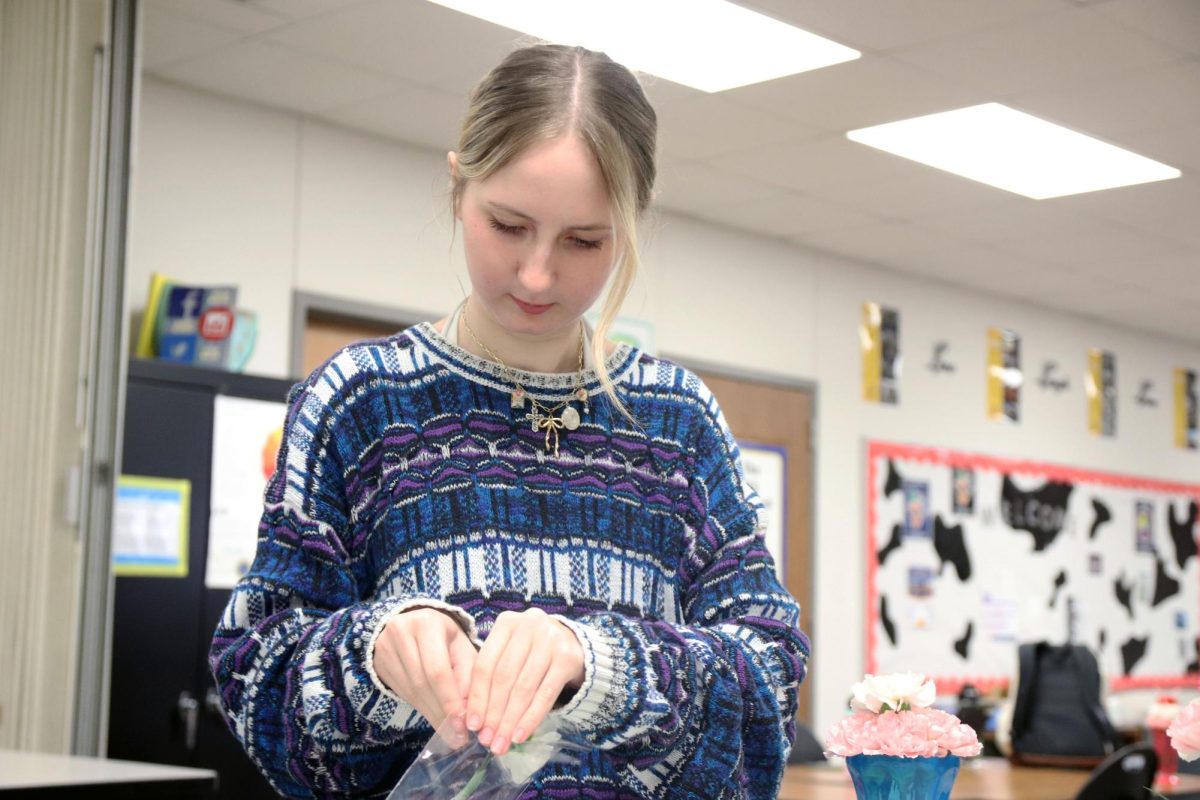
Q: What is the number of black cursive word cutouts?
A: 3